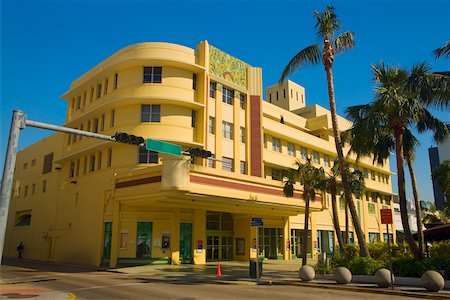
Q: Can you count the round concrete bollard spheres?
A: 4